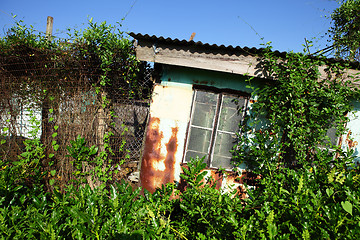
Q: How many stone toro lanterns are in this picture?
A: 0